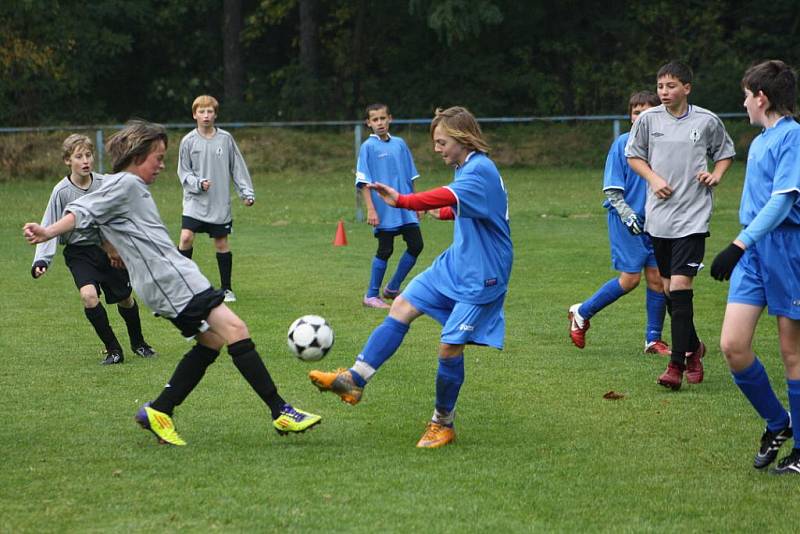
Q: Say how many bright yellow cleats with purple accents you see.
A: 2